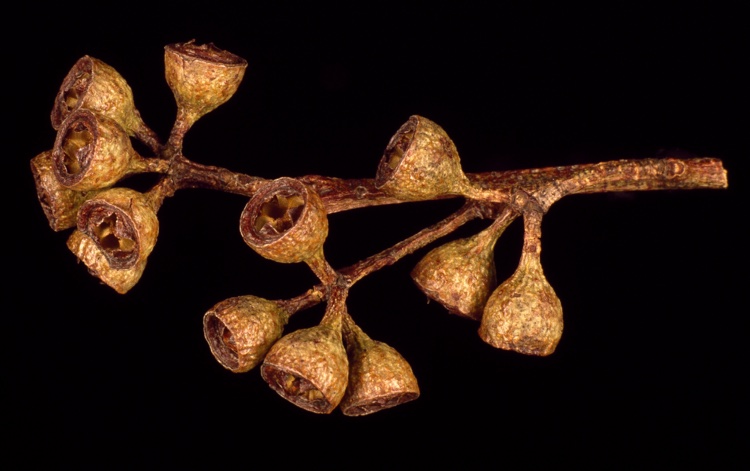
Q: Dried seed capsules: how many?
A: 13